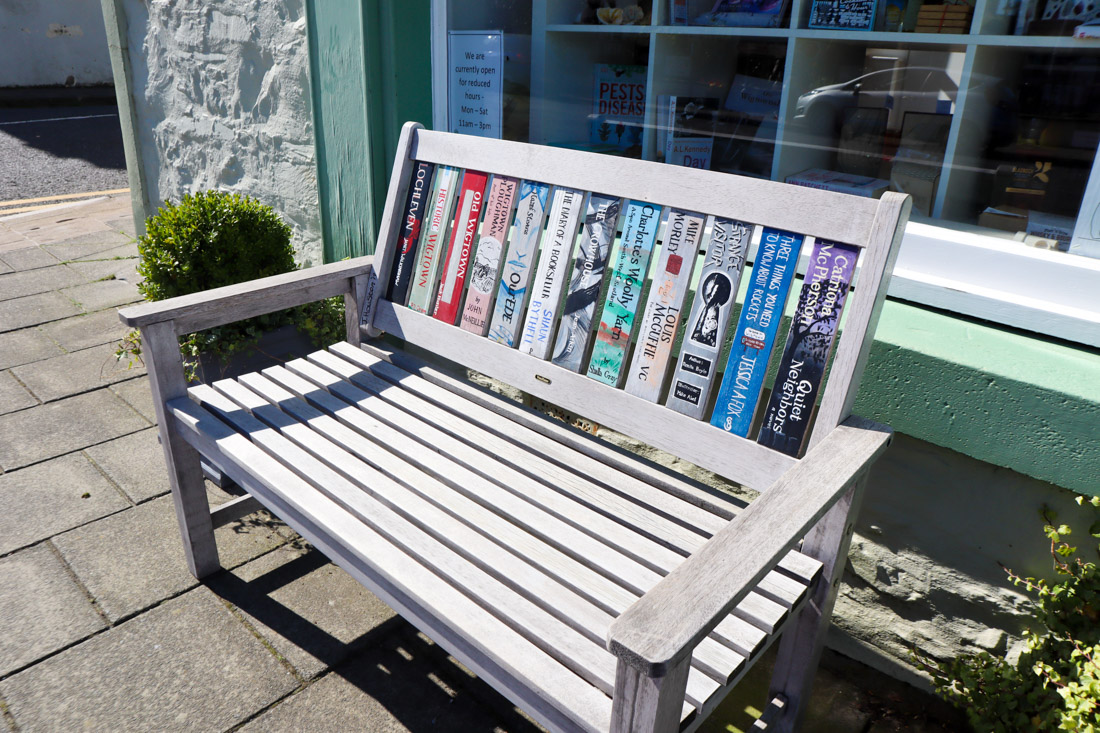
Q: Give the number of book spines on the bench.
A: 12